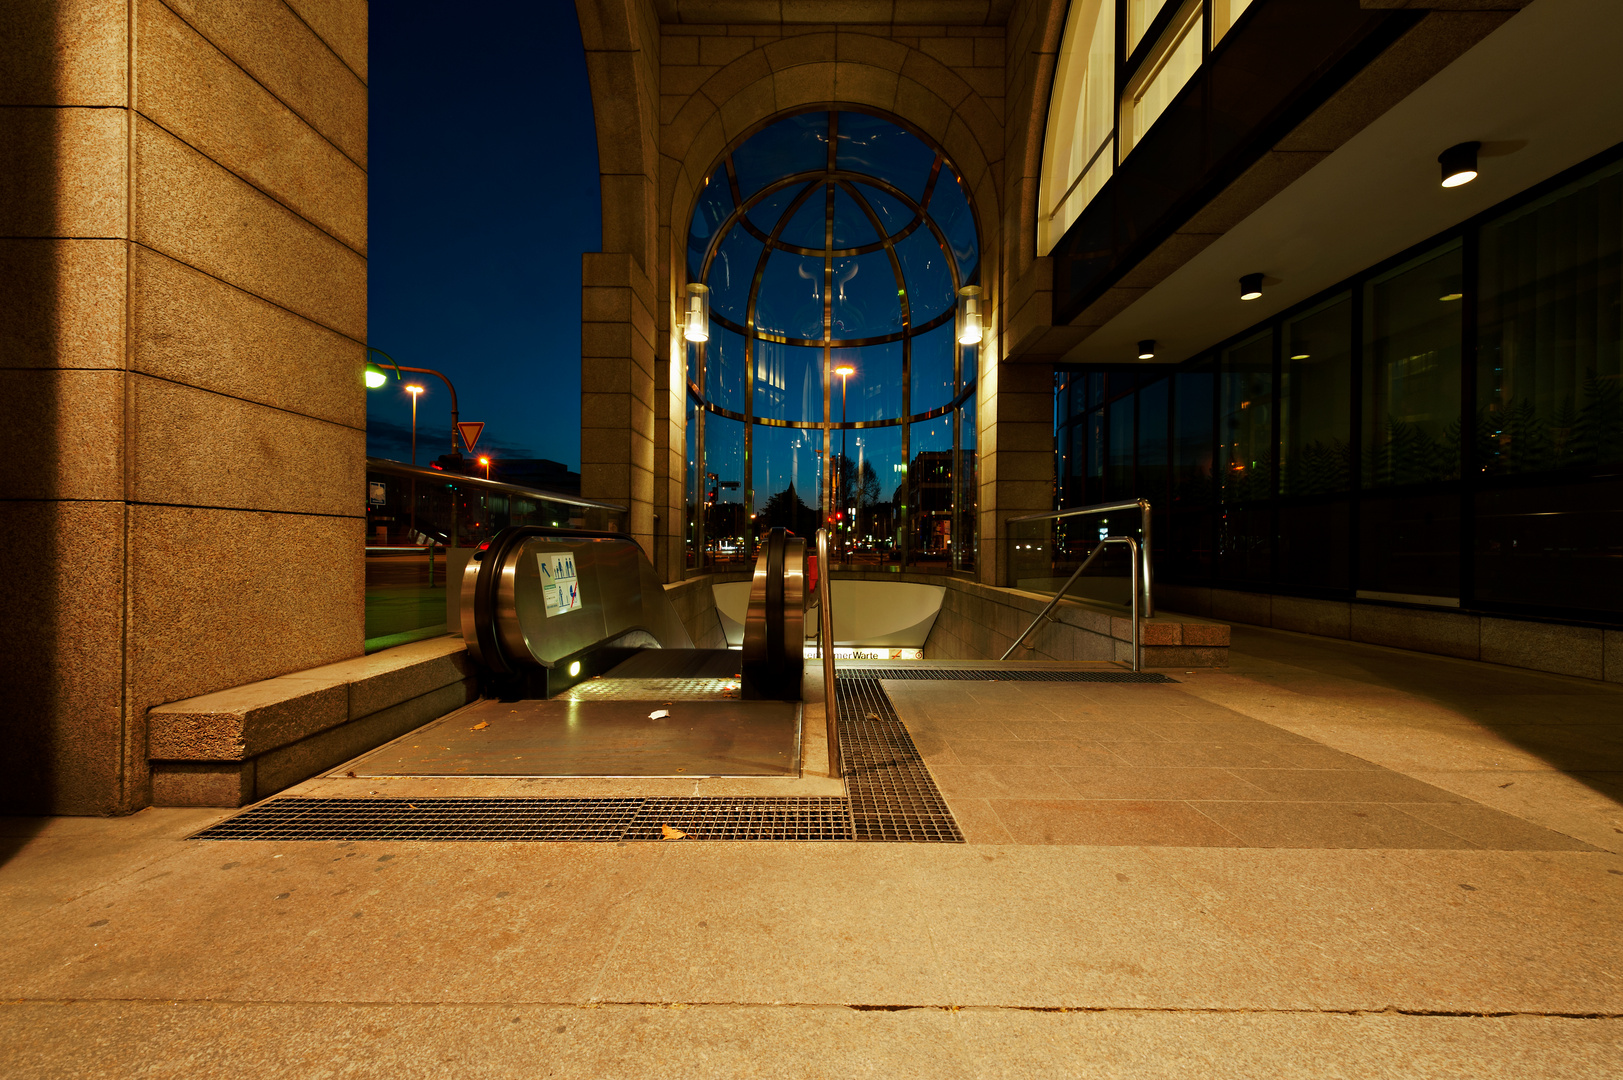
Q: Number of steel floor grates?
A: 5